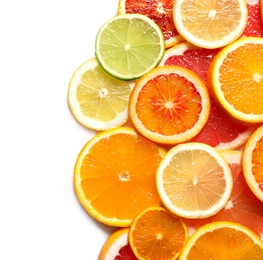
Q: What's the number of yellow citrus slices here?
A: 3